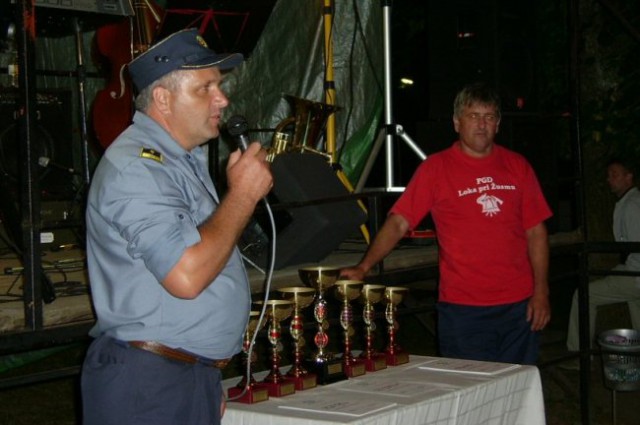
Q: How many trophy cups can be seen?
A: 7